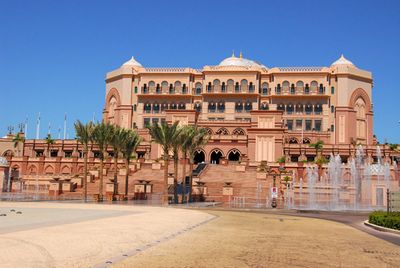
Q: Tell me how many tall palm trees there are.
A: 8